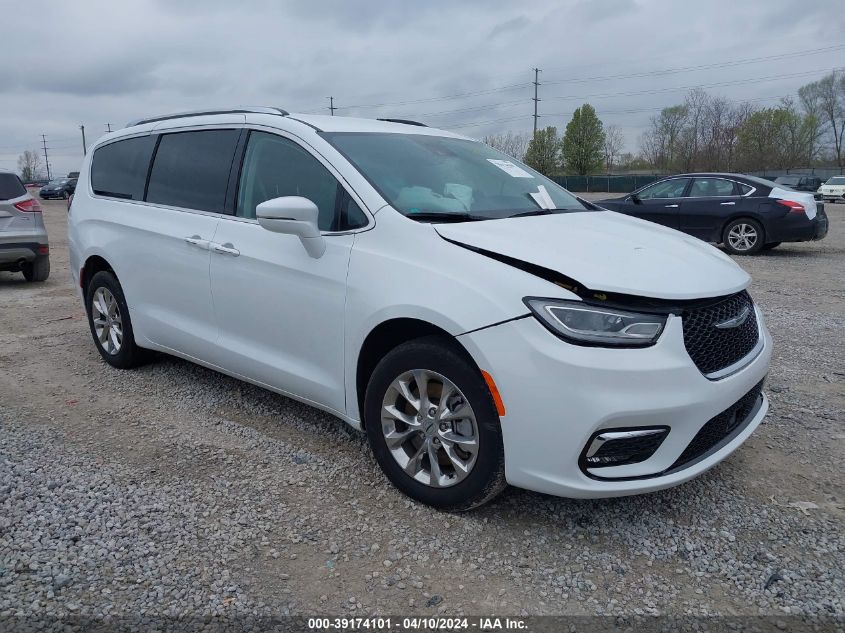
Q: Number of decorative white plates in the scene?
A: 0